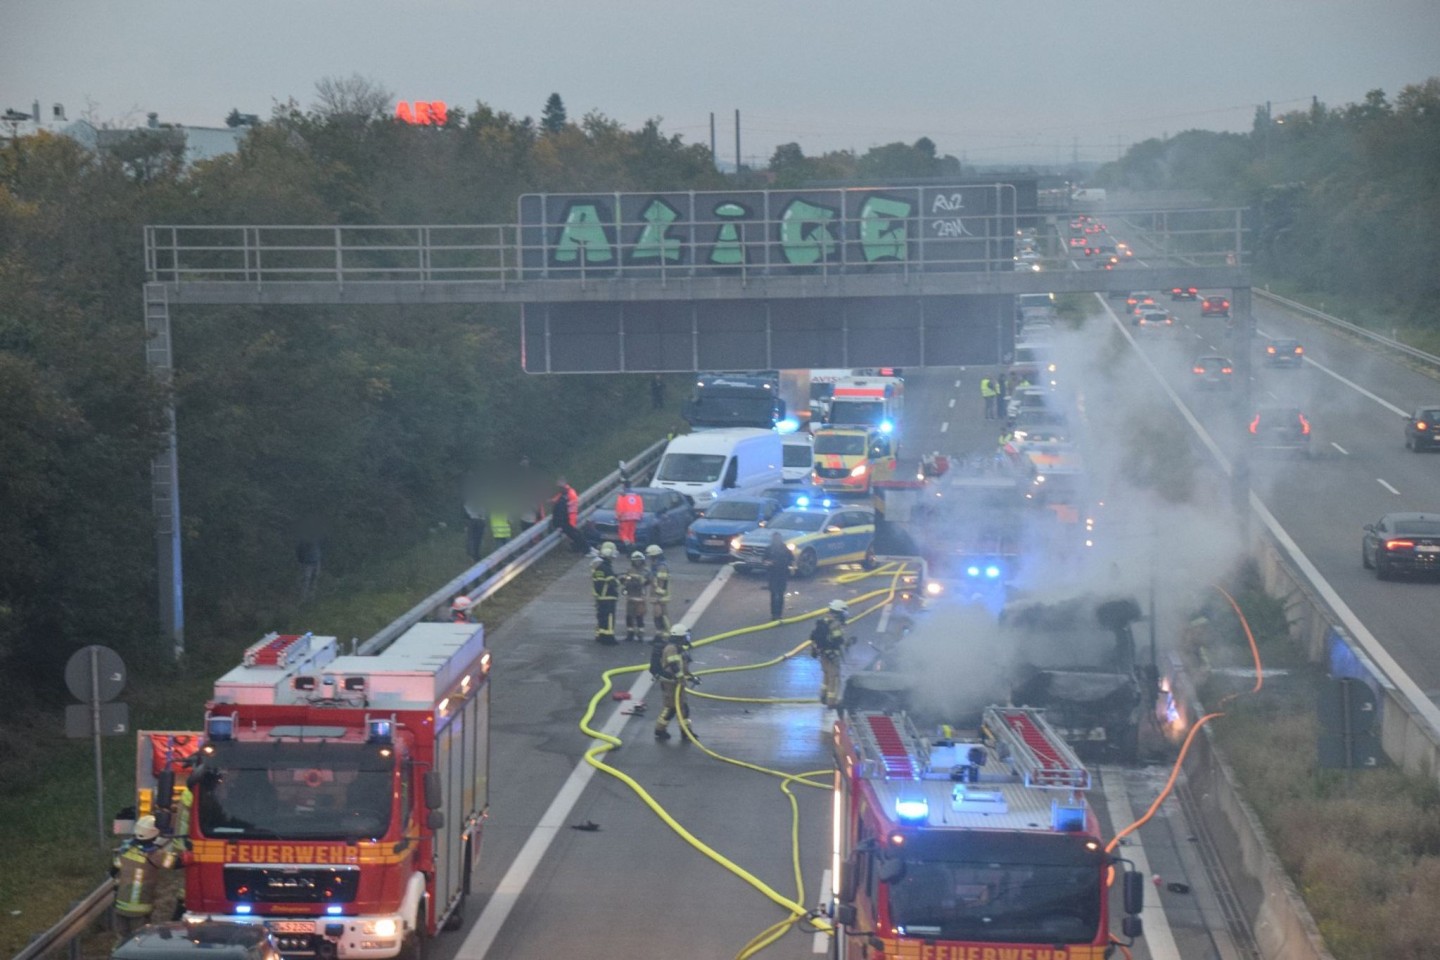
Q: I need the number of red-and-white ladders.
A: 3